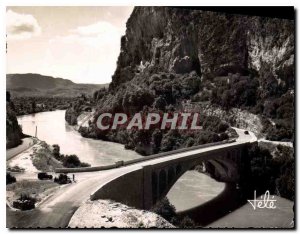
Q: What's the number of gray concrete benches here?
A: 0